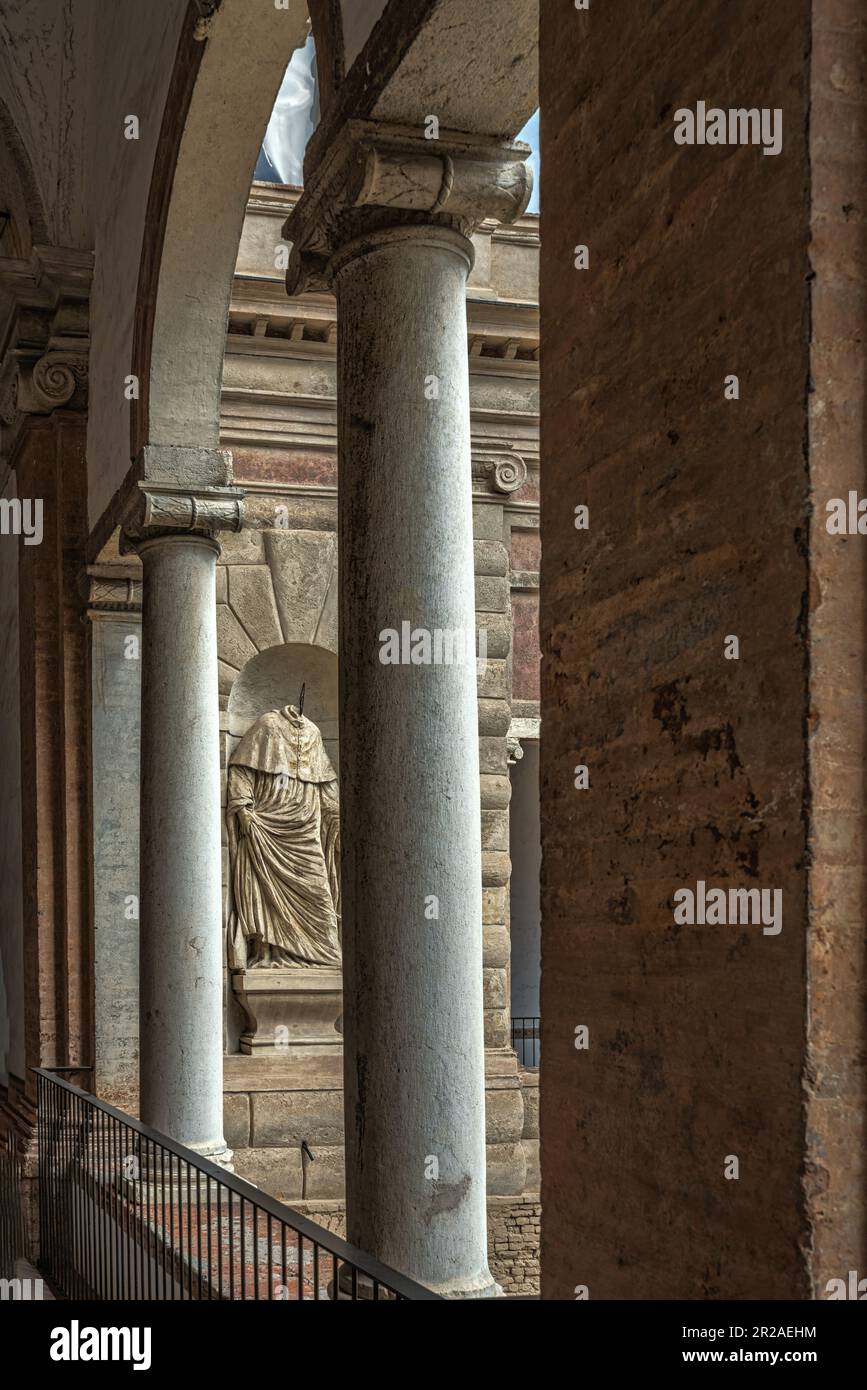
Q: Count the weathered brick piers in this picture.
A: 1